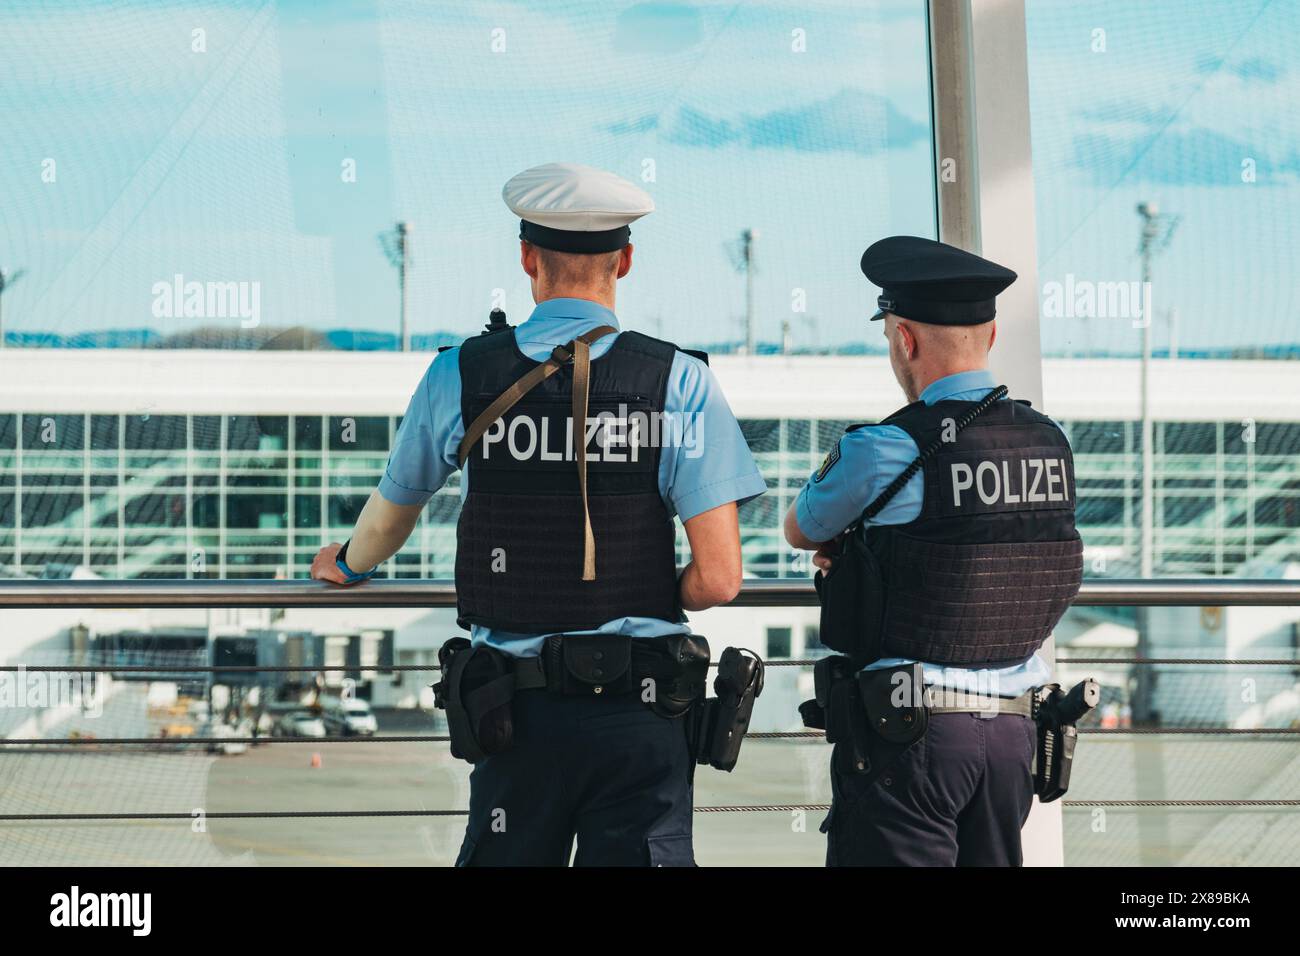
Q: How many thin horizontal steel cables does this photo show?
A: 3